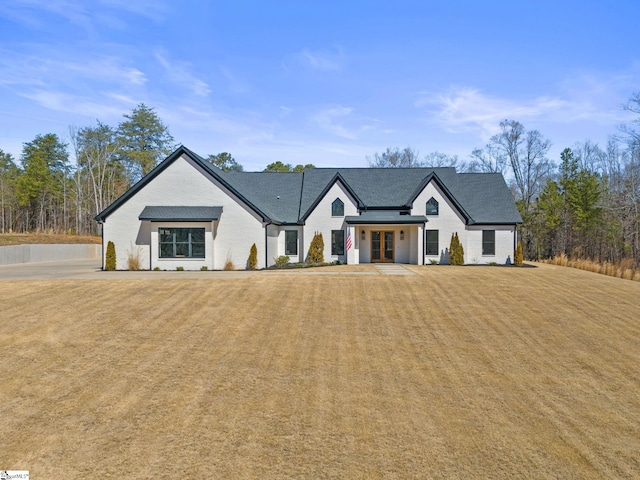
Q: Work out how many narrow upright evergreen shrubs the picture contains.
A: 5